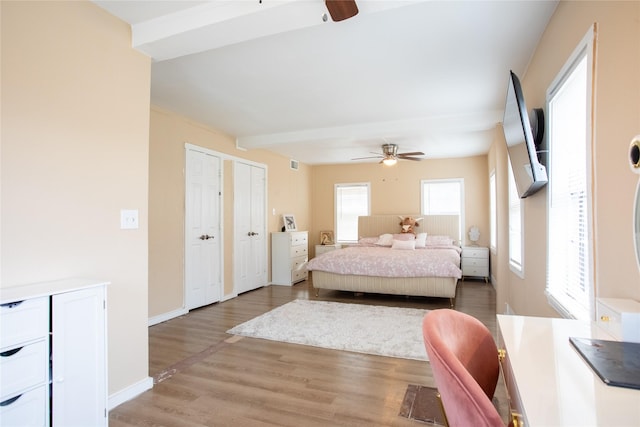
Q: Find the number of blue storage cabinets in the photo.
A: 0